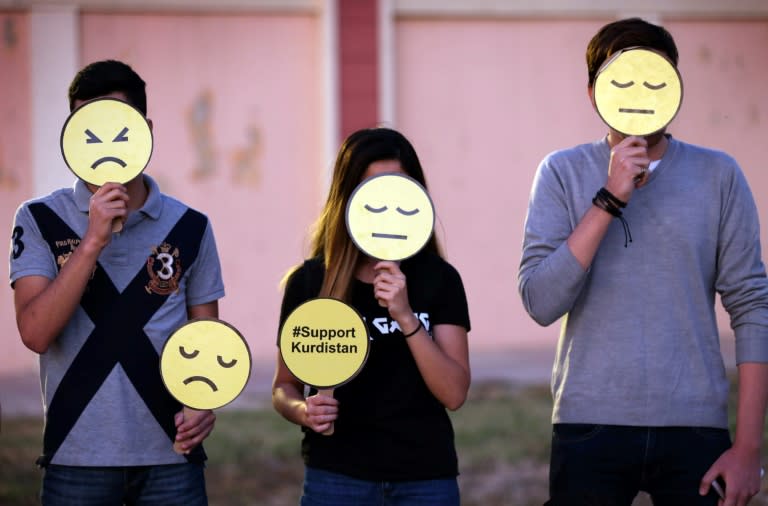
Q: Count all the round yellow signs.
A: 5